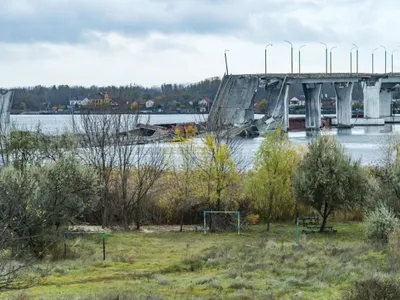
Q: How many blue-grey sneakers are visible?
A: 0